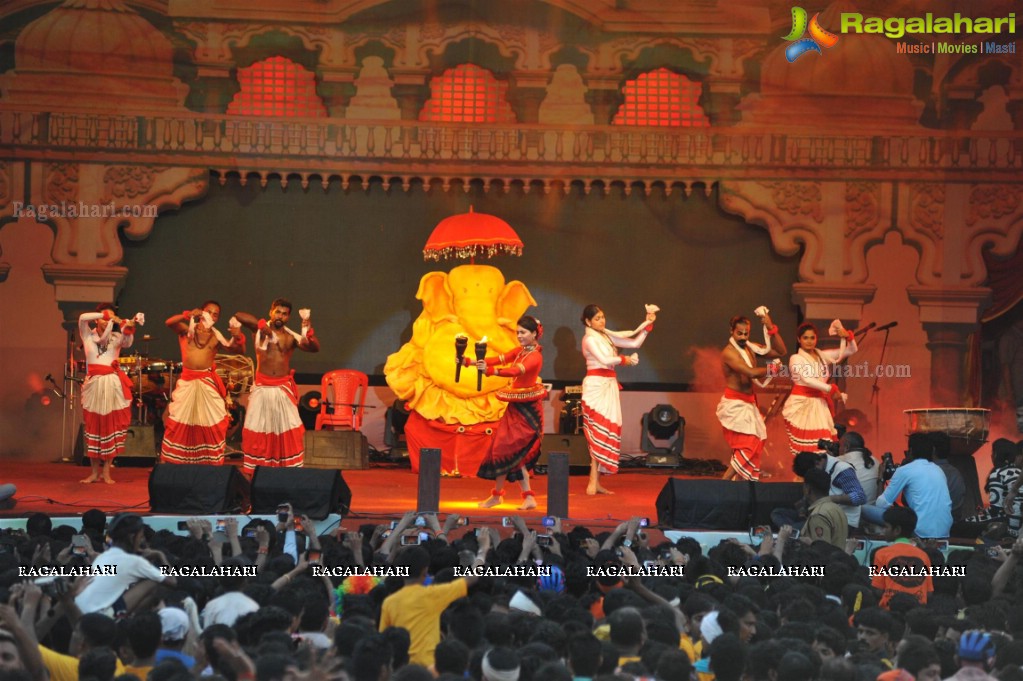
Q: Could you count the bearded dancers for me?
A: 2